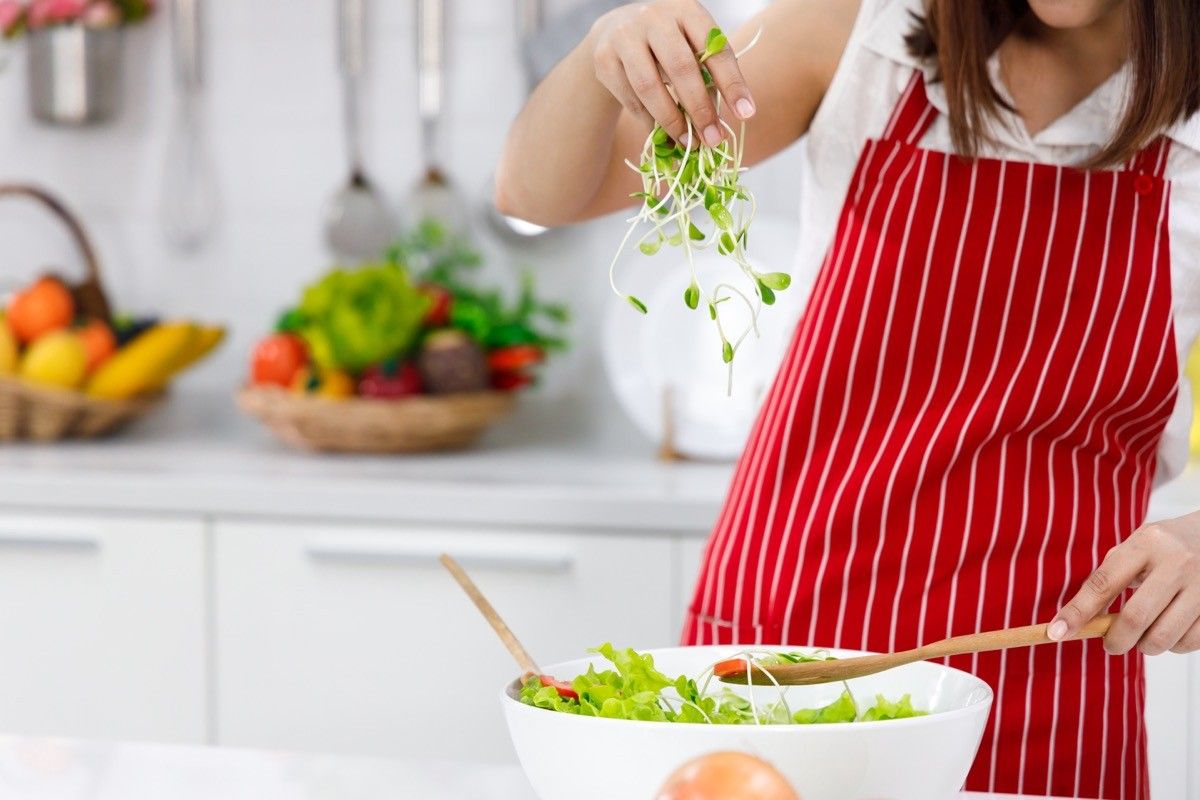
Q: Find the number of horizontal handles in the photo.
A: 2